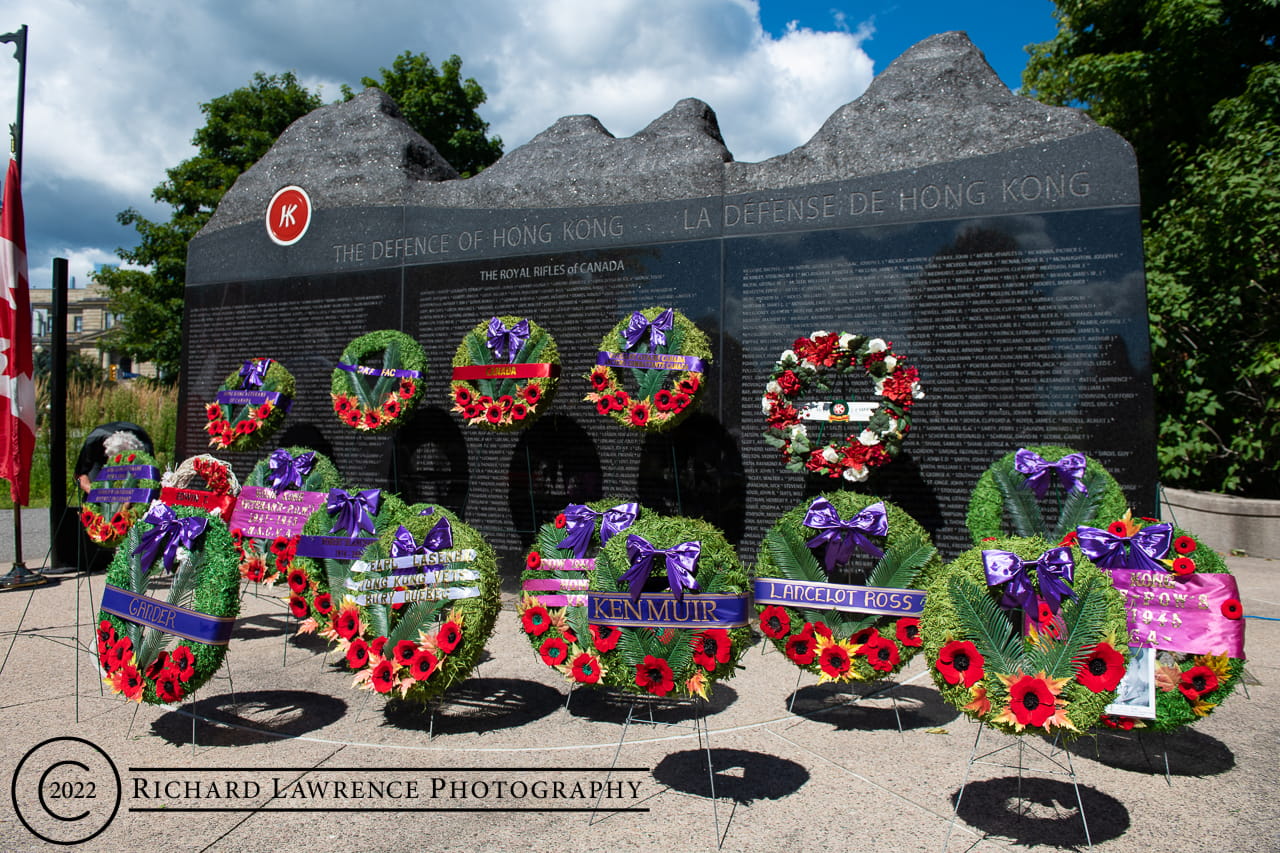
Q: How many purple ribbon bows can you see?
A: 13